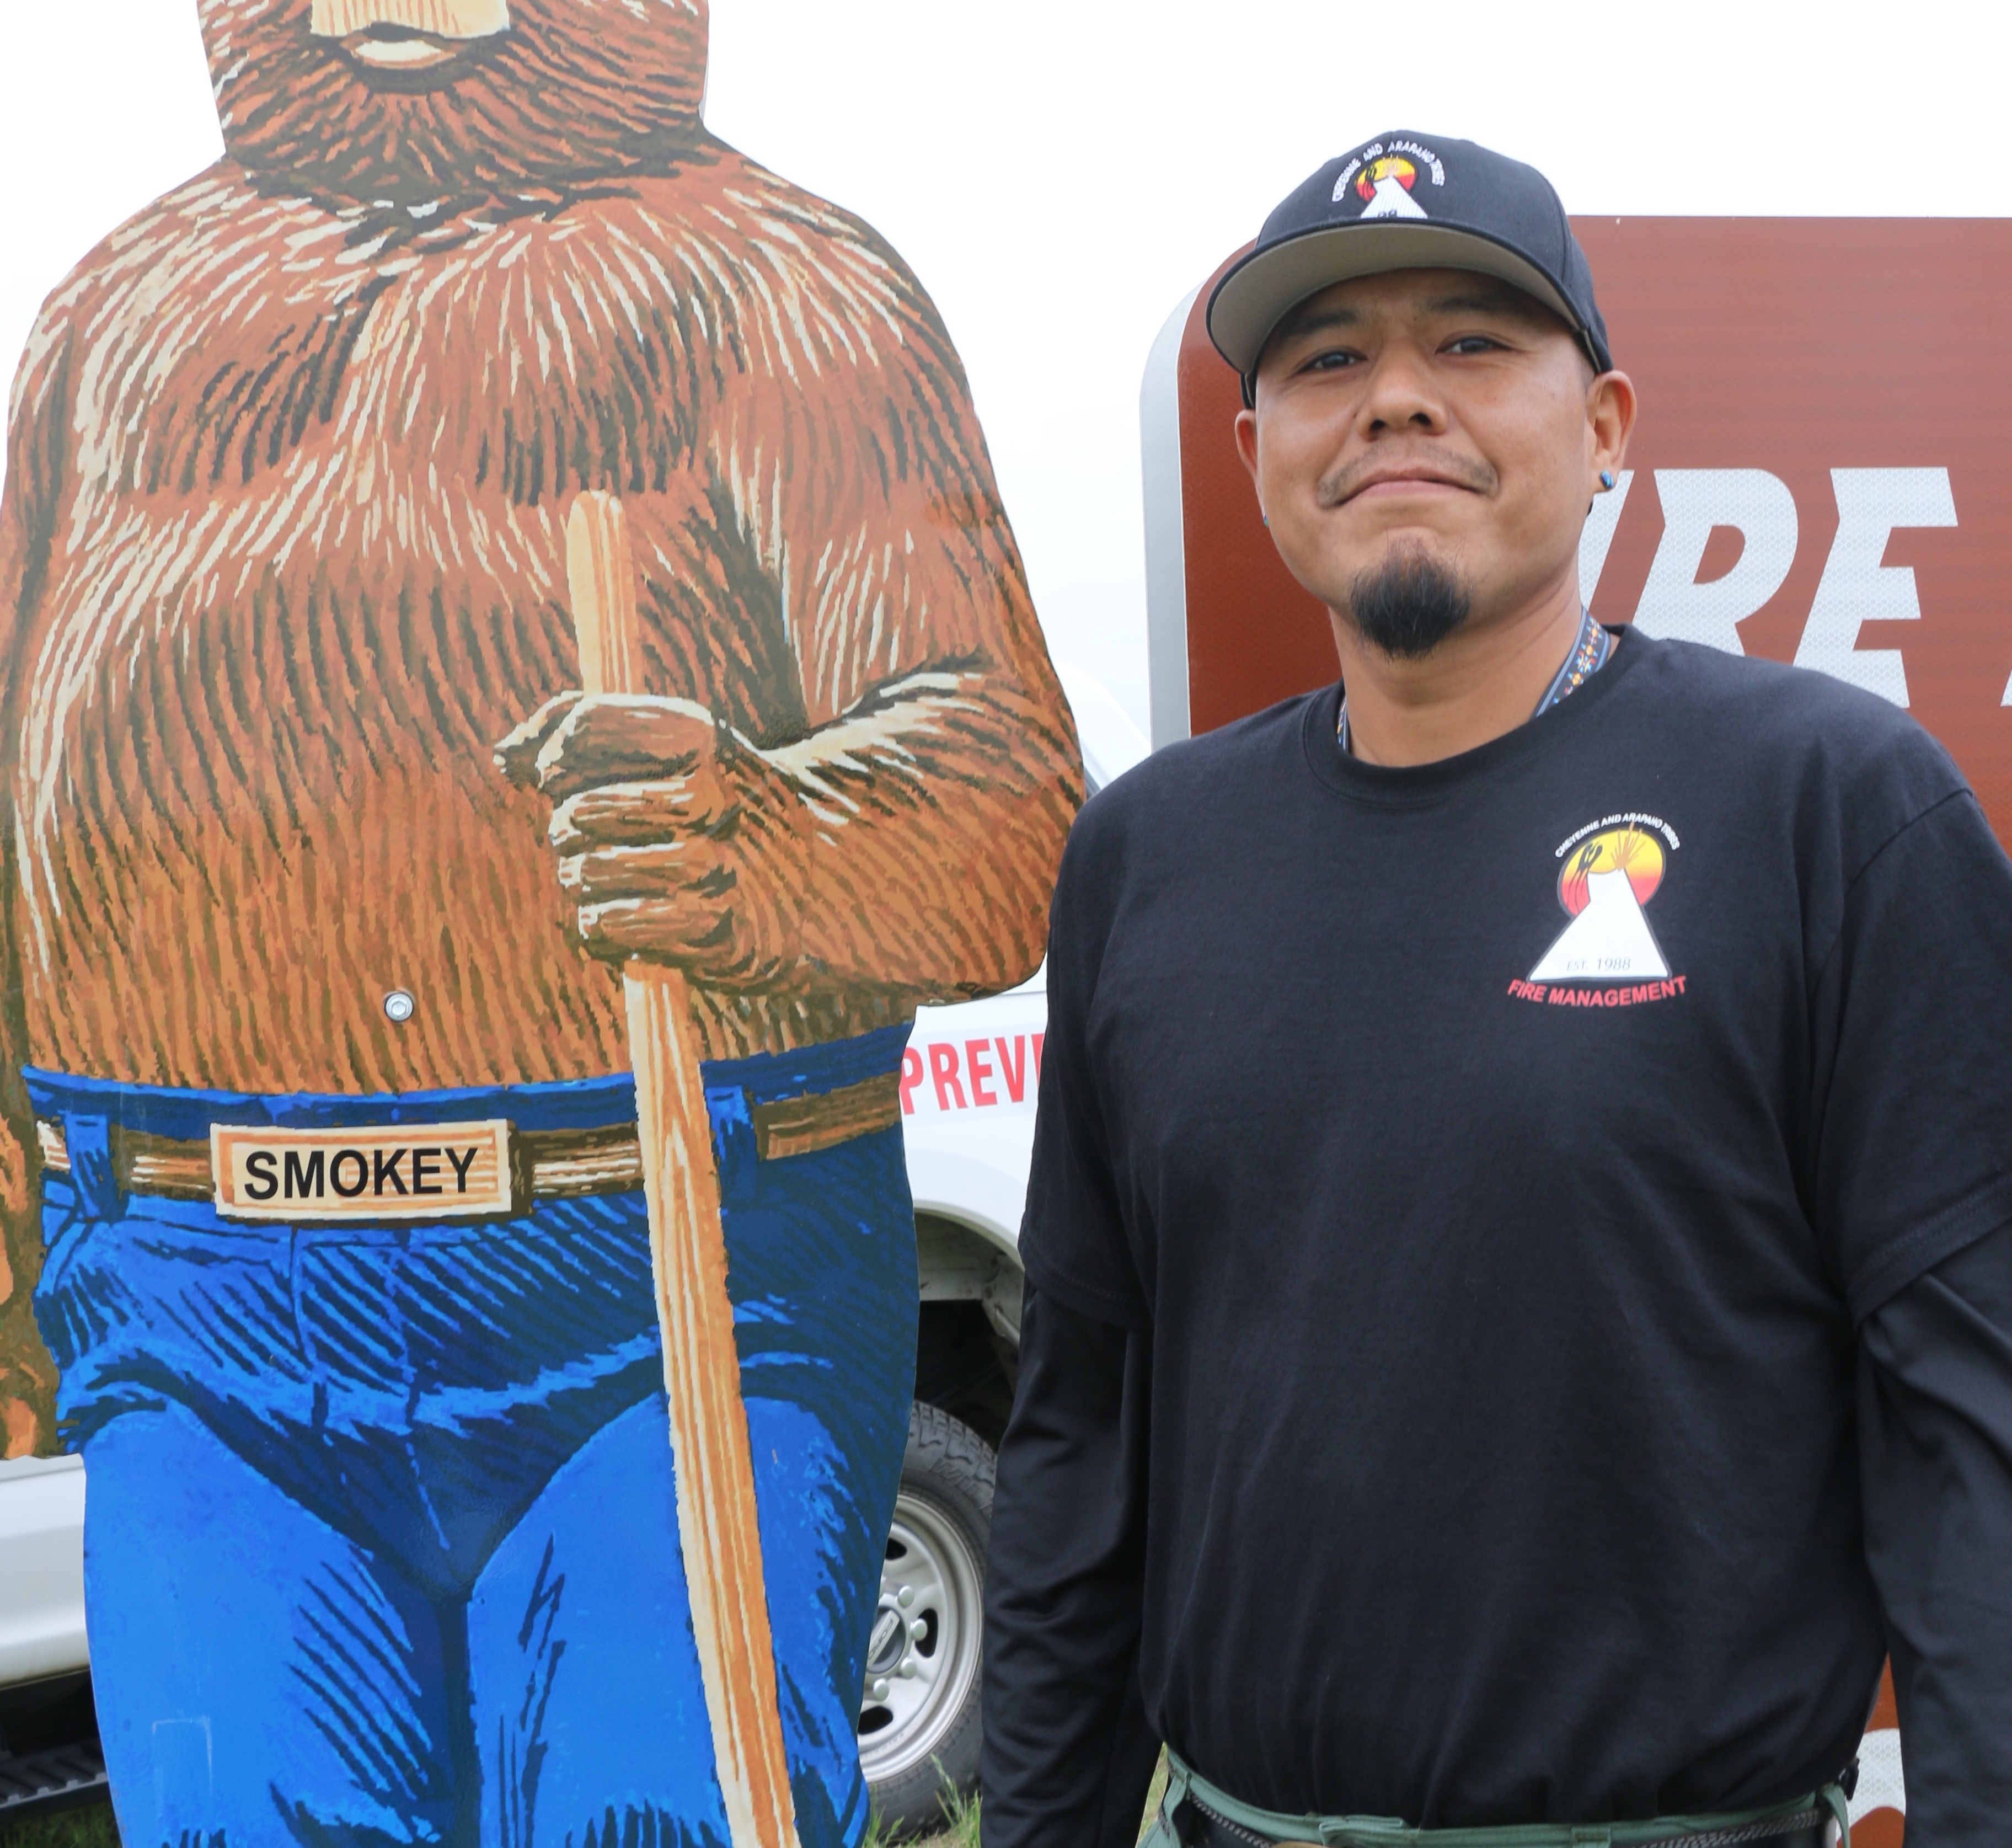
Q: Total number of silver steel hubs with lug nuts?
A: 1